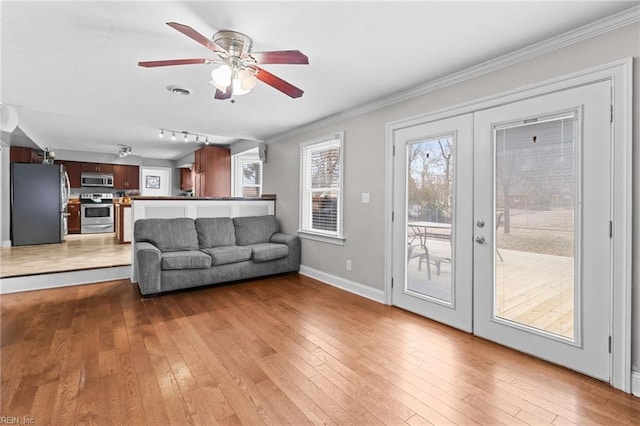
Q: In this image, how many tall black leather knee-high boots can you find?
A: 0